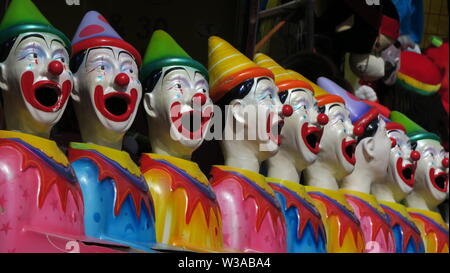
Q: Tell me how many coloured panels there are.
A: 9